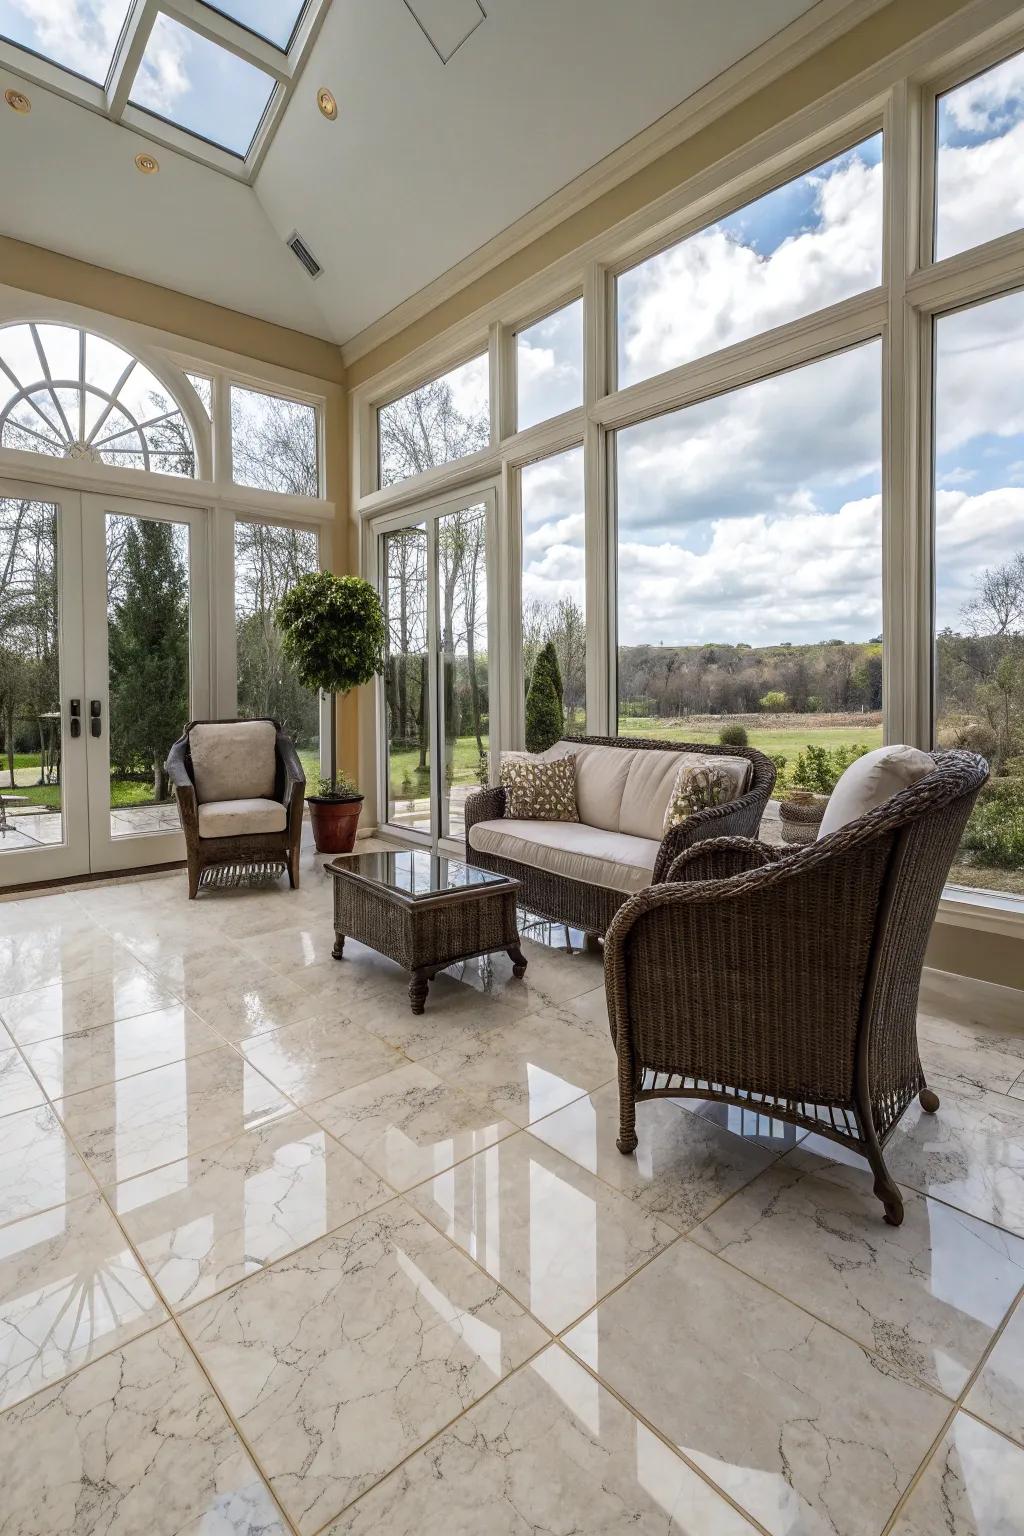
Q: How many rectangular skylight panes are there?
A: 3